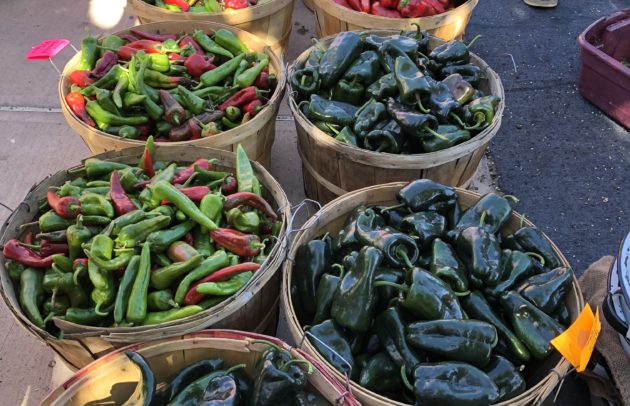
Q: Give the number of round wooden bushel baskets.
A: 7